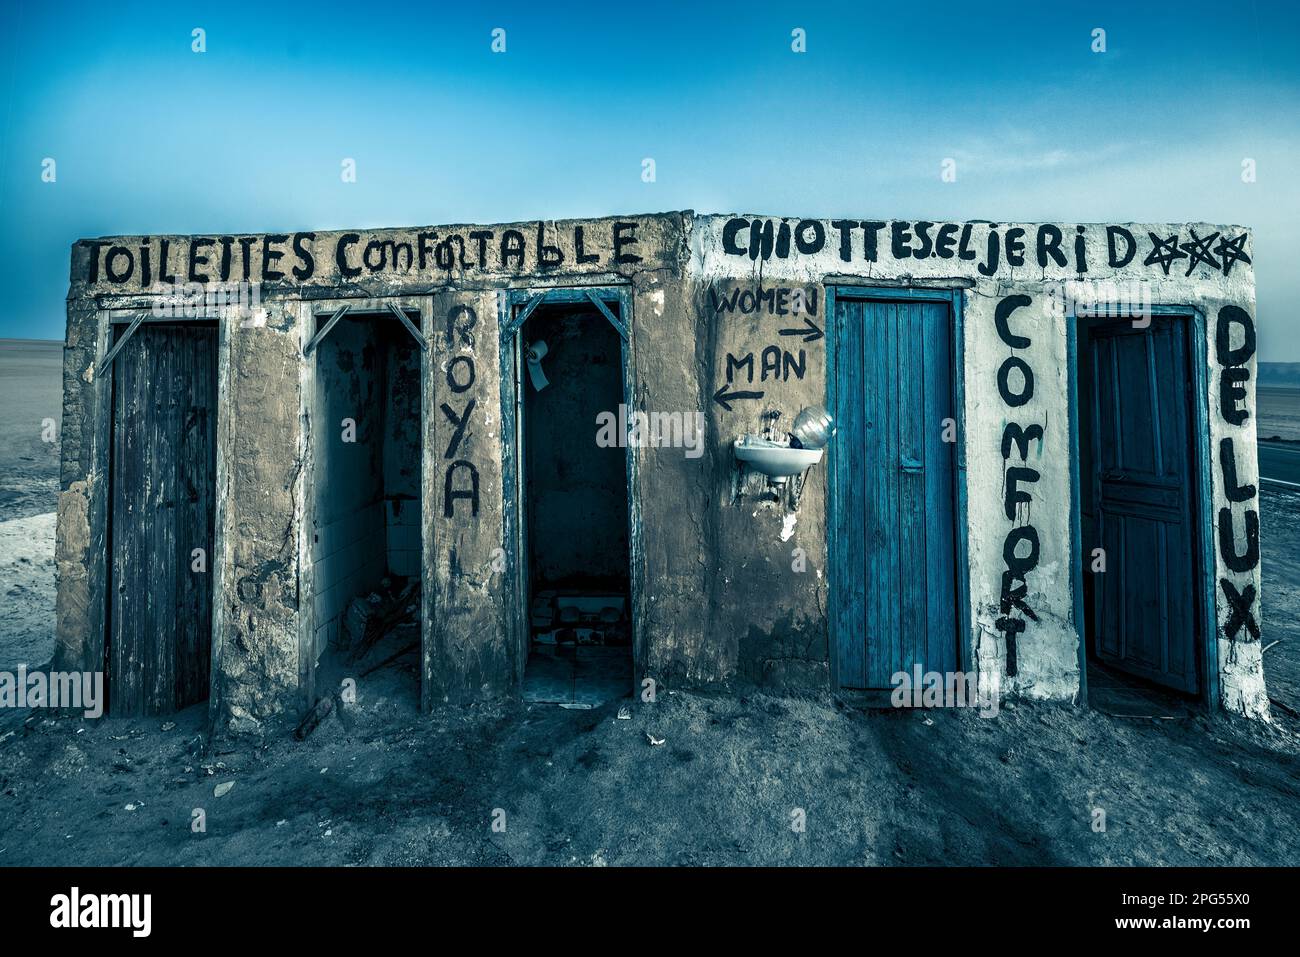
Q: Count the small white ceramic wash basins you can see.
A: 1